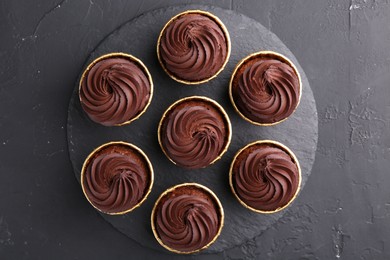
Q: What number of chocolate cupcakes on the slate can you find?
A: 7